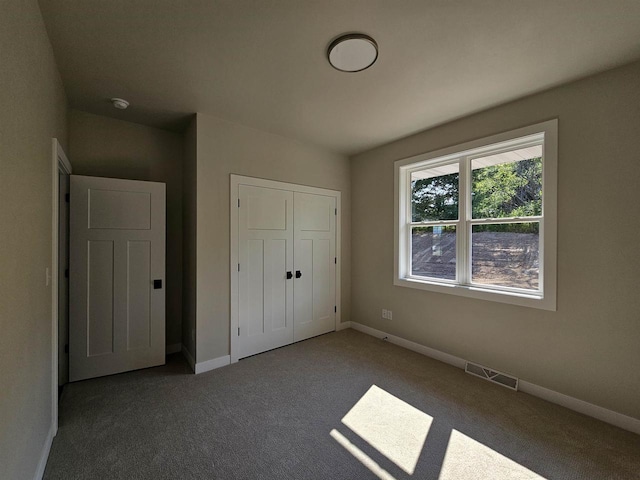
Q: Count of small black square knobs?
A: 3